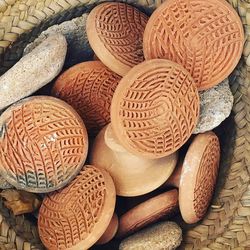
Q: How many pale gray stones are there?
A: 4